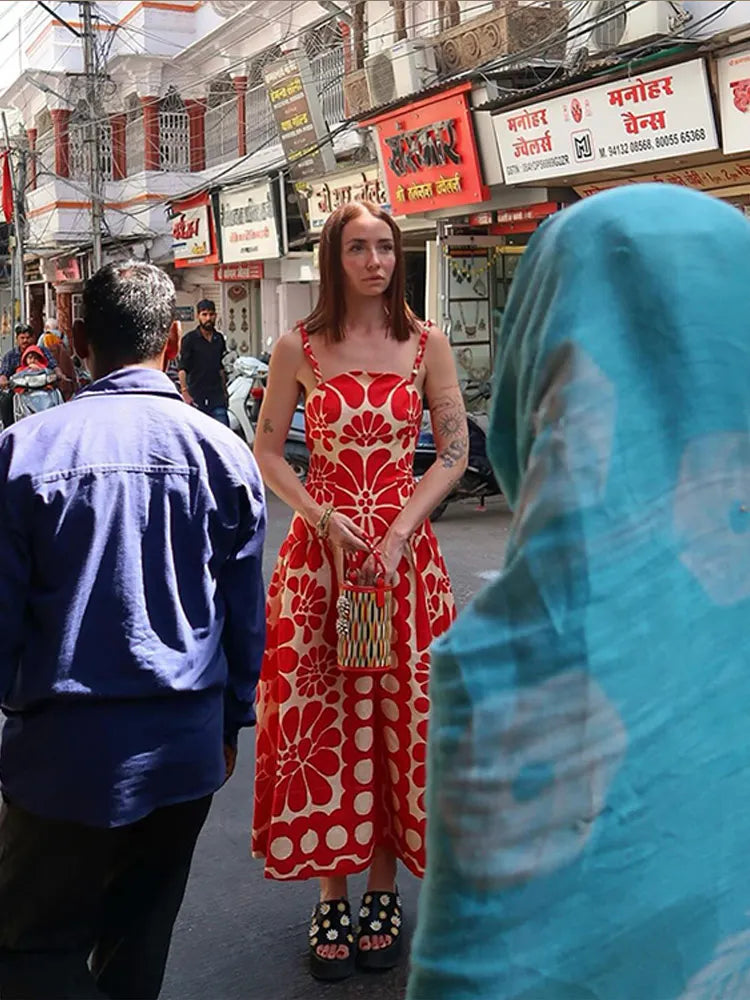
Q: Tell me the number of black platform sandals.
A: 2